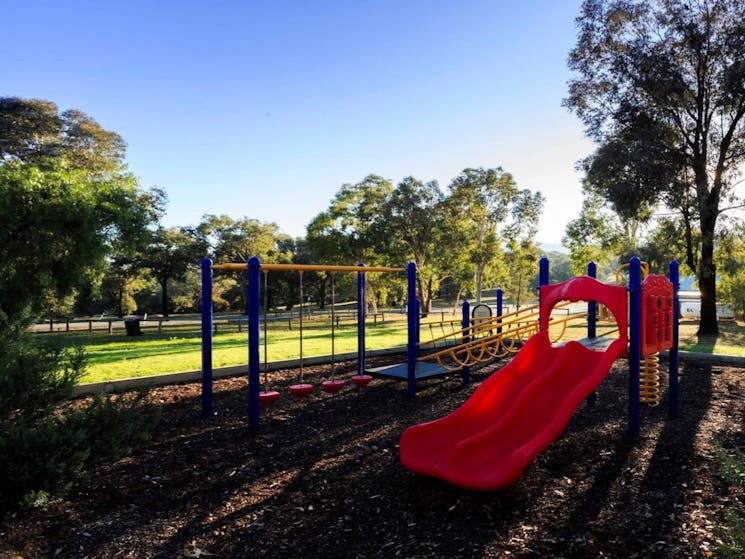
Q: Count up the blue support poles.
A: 11